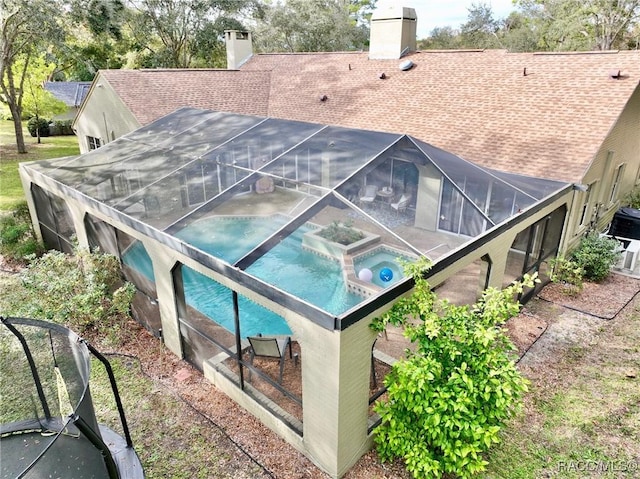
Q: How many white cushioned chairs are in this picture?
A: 2